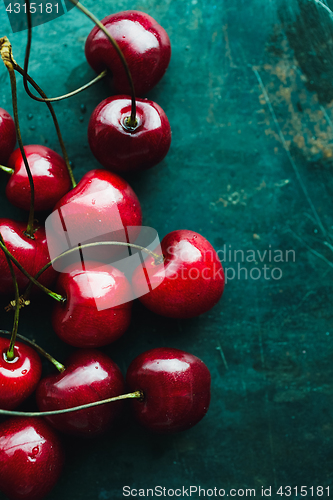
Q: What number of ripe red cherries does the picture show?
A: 12